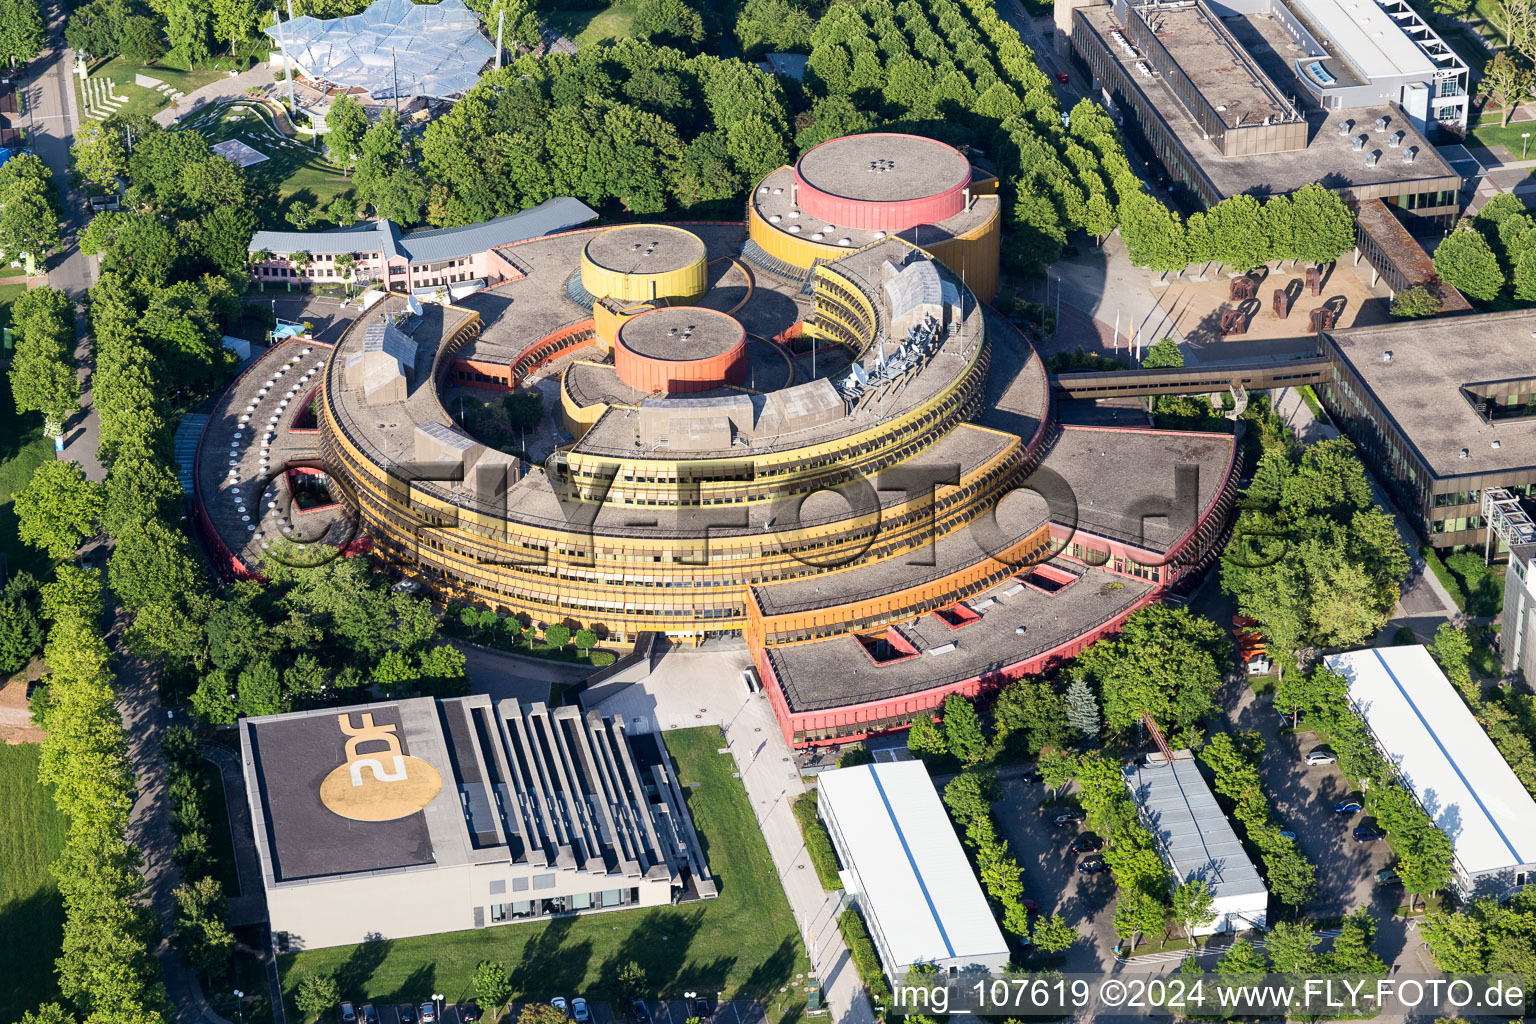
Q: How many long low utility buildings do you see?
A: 3